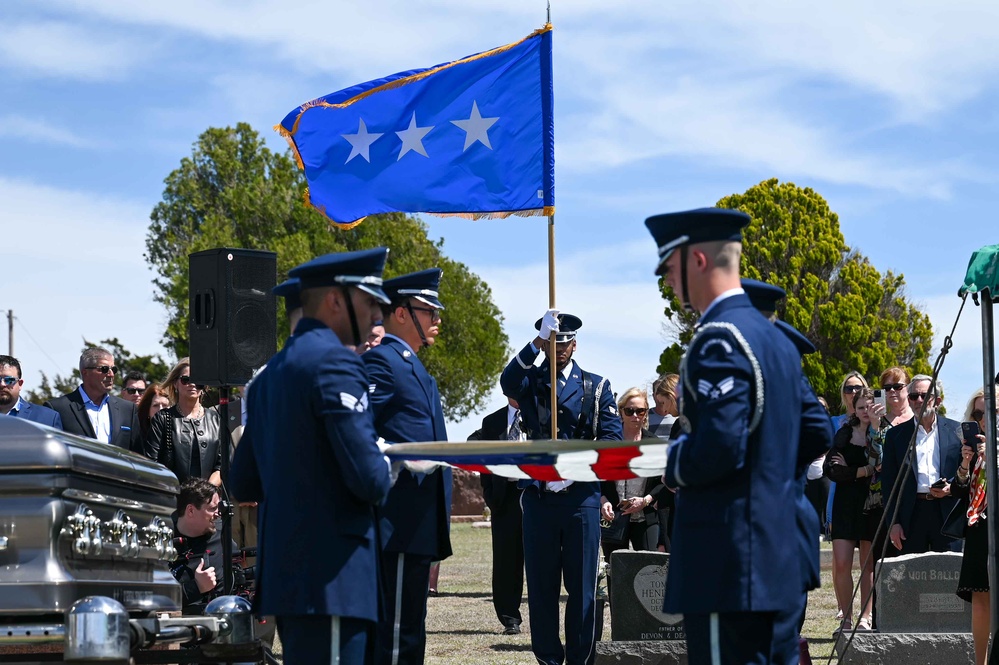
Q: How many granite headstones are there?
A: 2